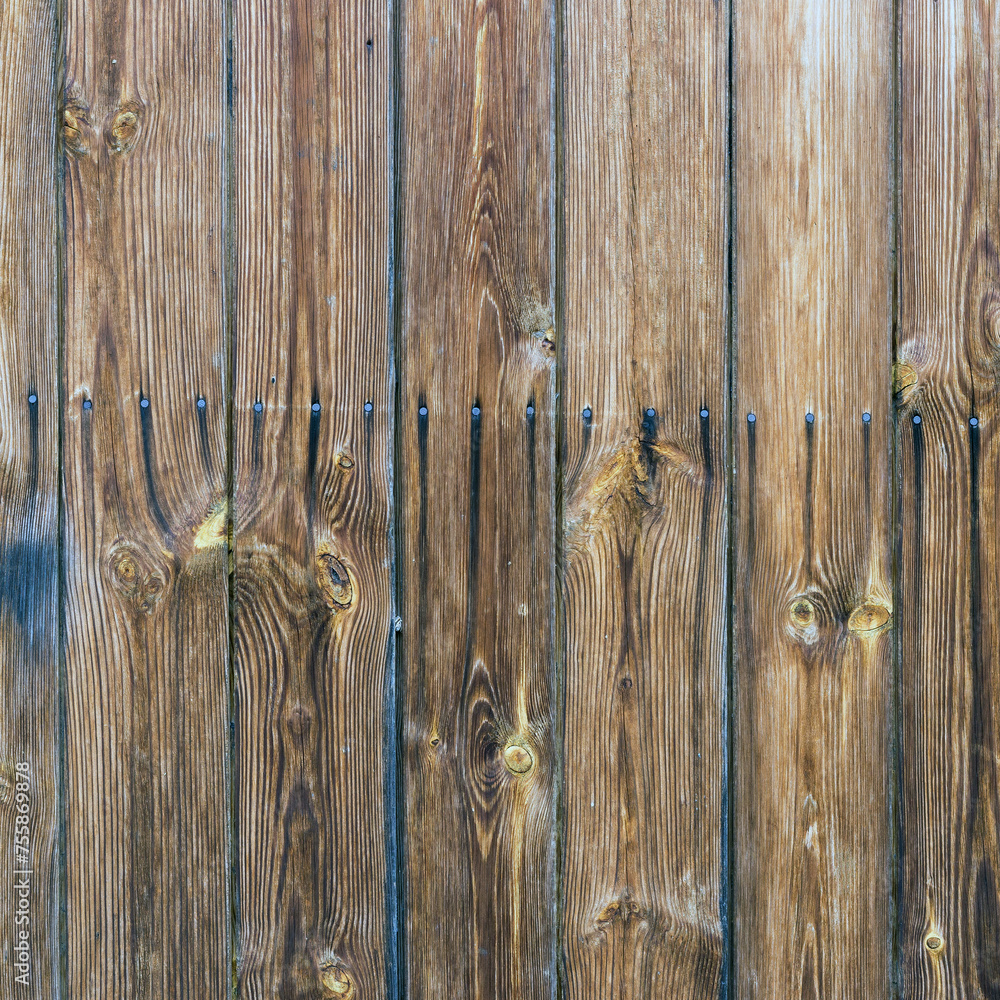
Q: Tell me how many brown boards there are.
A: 7